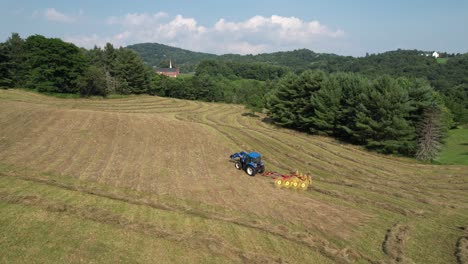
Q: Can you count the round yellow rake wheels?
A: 4